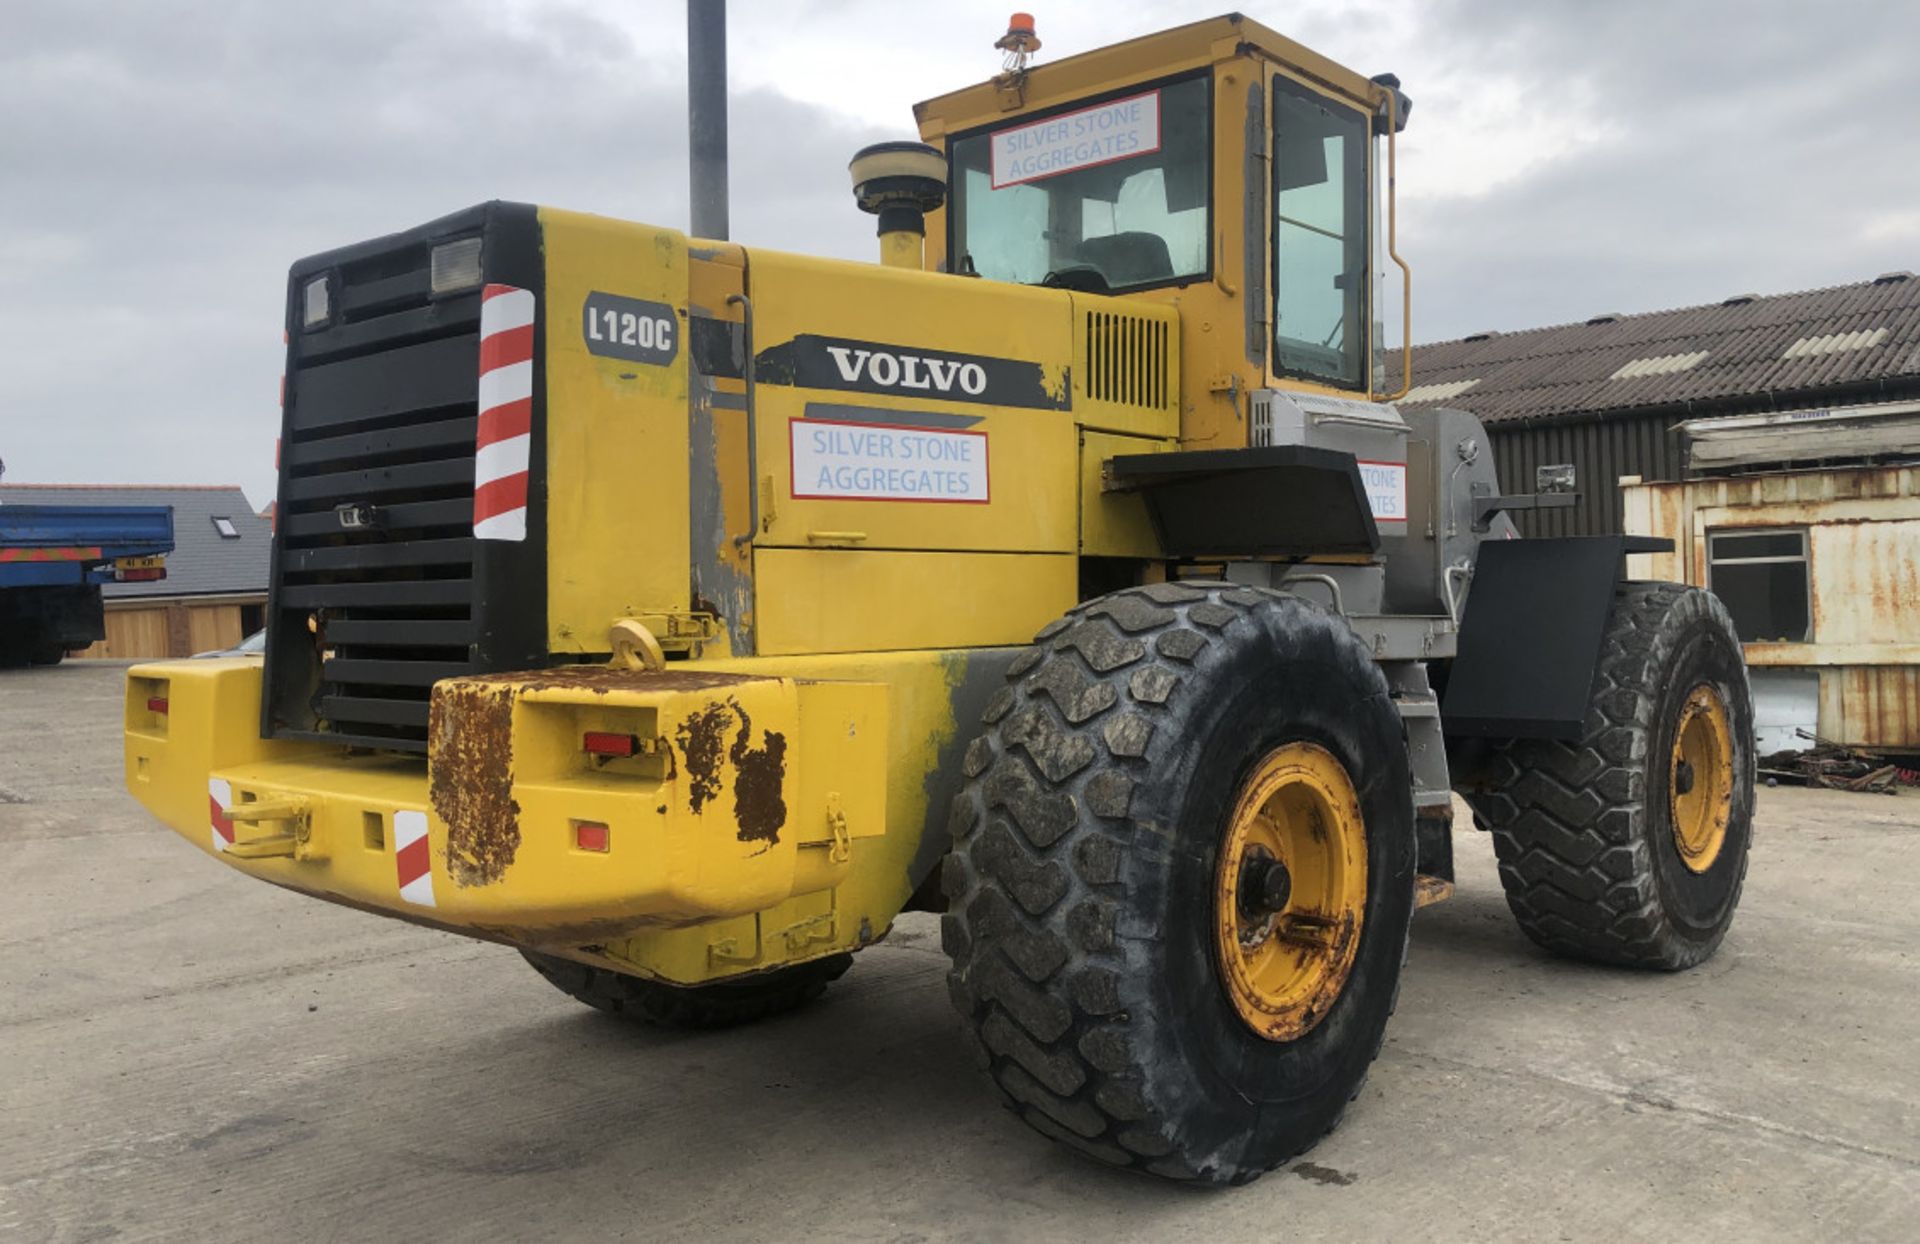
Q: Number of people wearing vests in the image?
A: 0